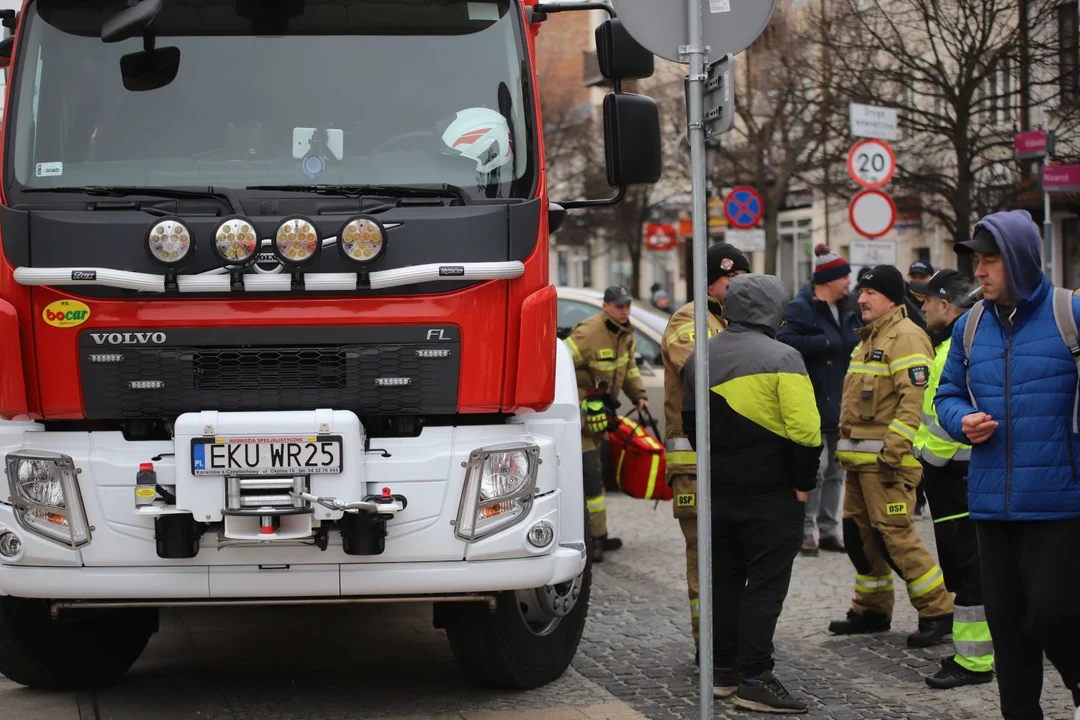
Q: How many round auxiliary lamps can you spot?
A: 4